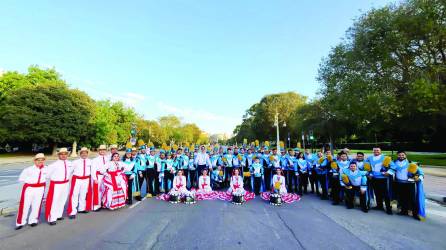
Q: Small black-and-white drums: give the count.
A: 4